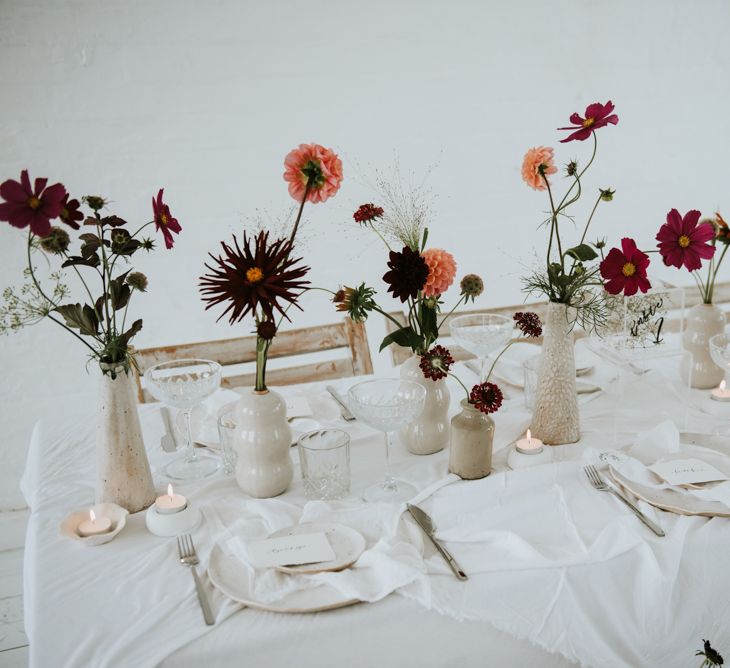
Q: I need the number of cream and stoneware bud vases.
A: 6